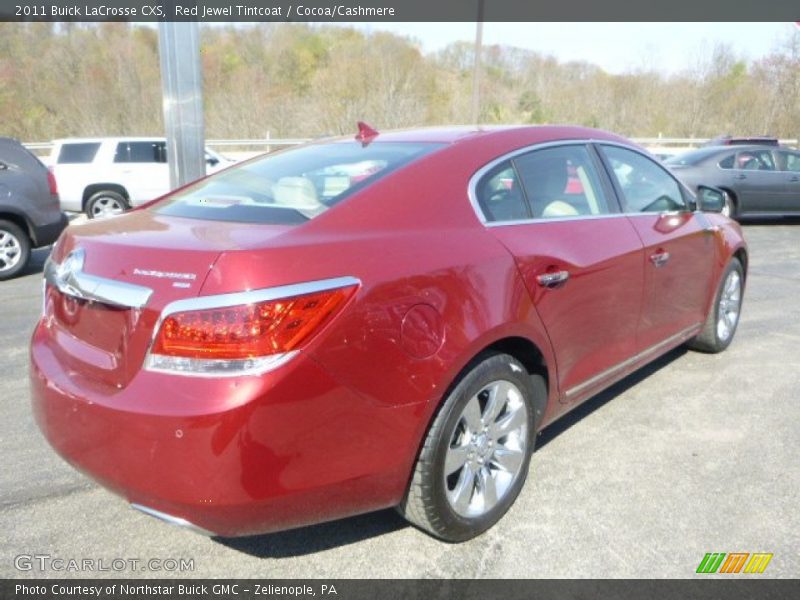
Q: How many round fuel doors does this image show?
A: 1